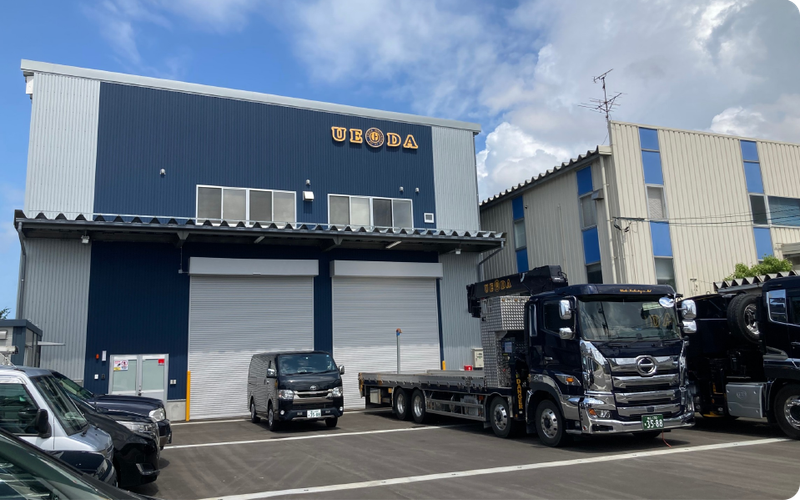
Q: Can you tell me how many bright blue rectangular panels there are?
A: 10